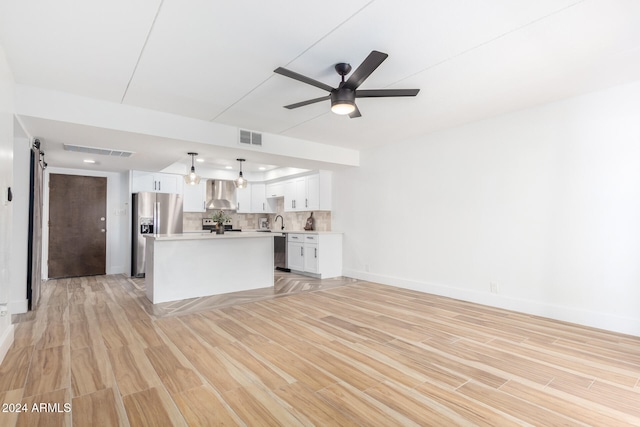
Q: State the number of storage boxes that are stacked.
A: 0